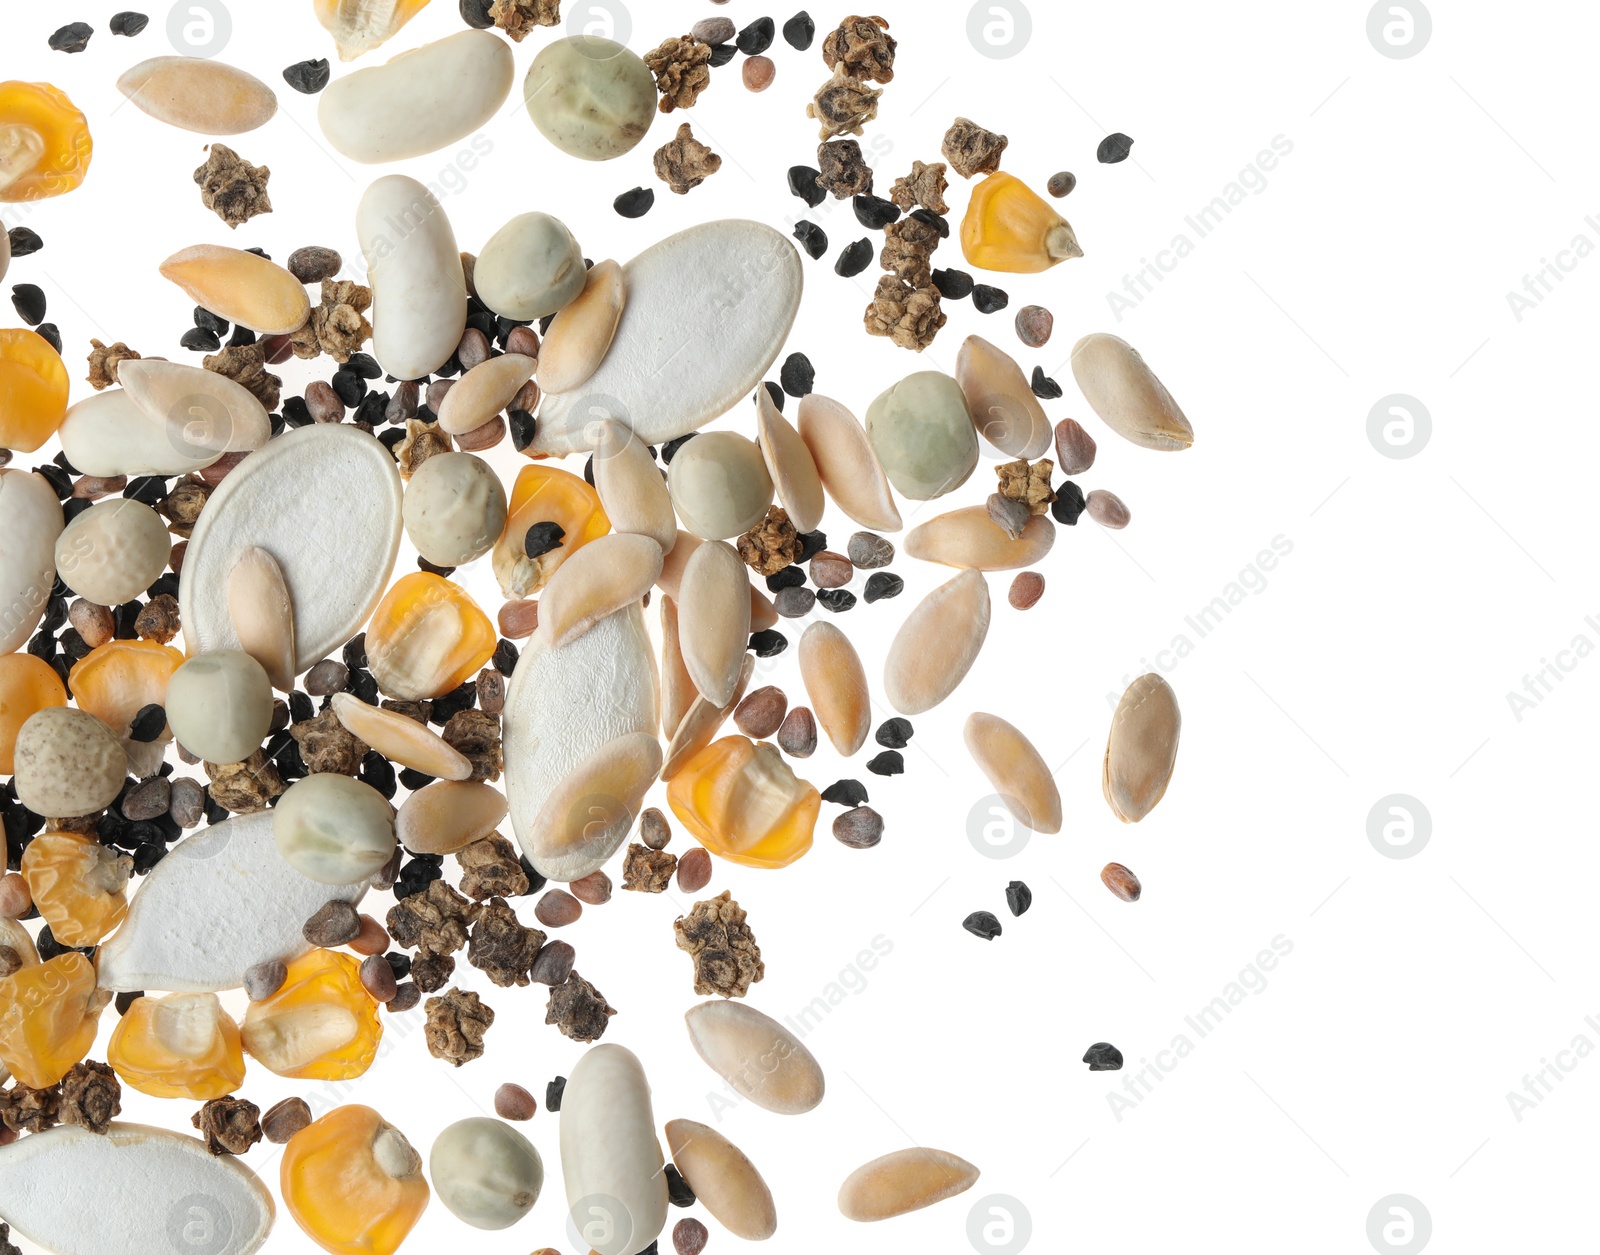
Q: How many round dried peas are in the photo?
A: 10